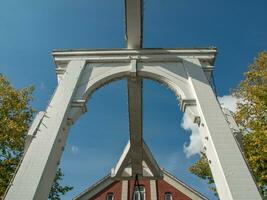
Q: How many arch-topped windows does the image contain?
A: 3